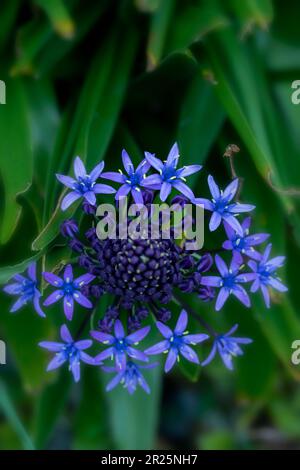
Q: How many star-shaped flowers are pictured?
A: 14